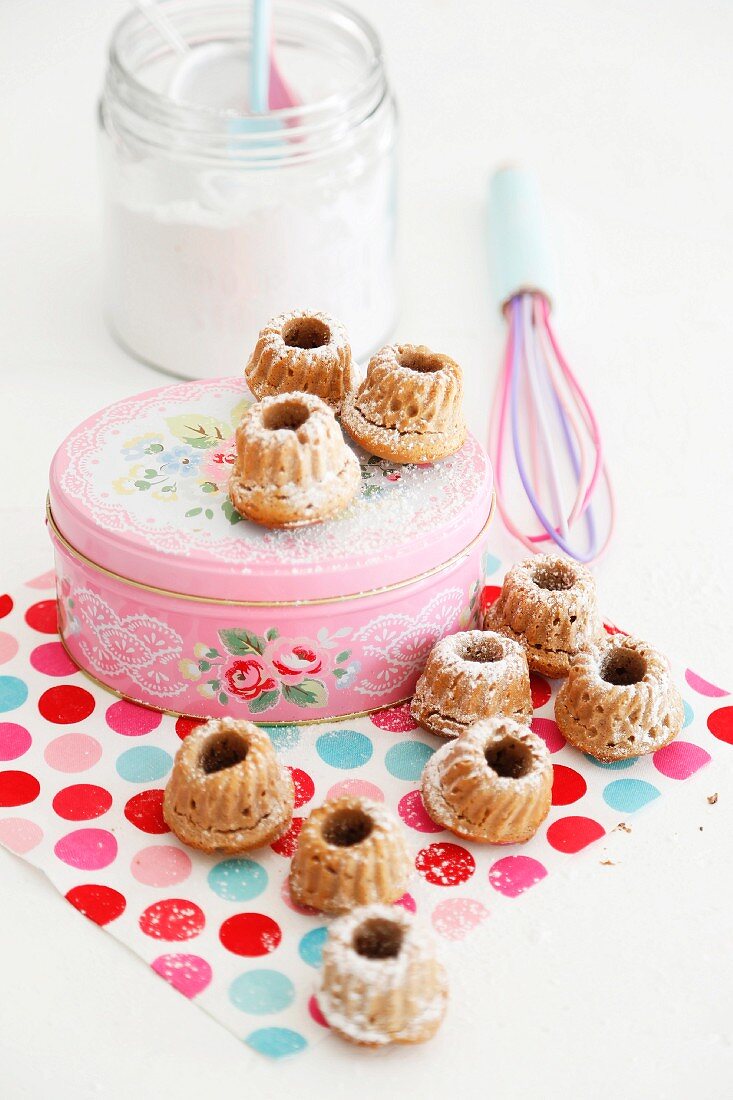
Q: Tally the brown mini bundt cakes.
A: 10